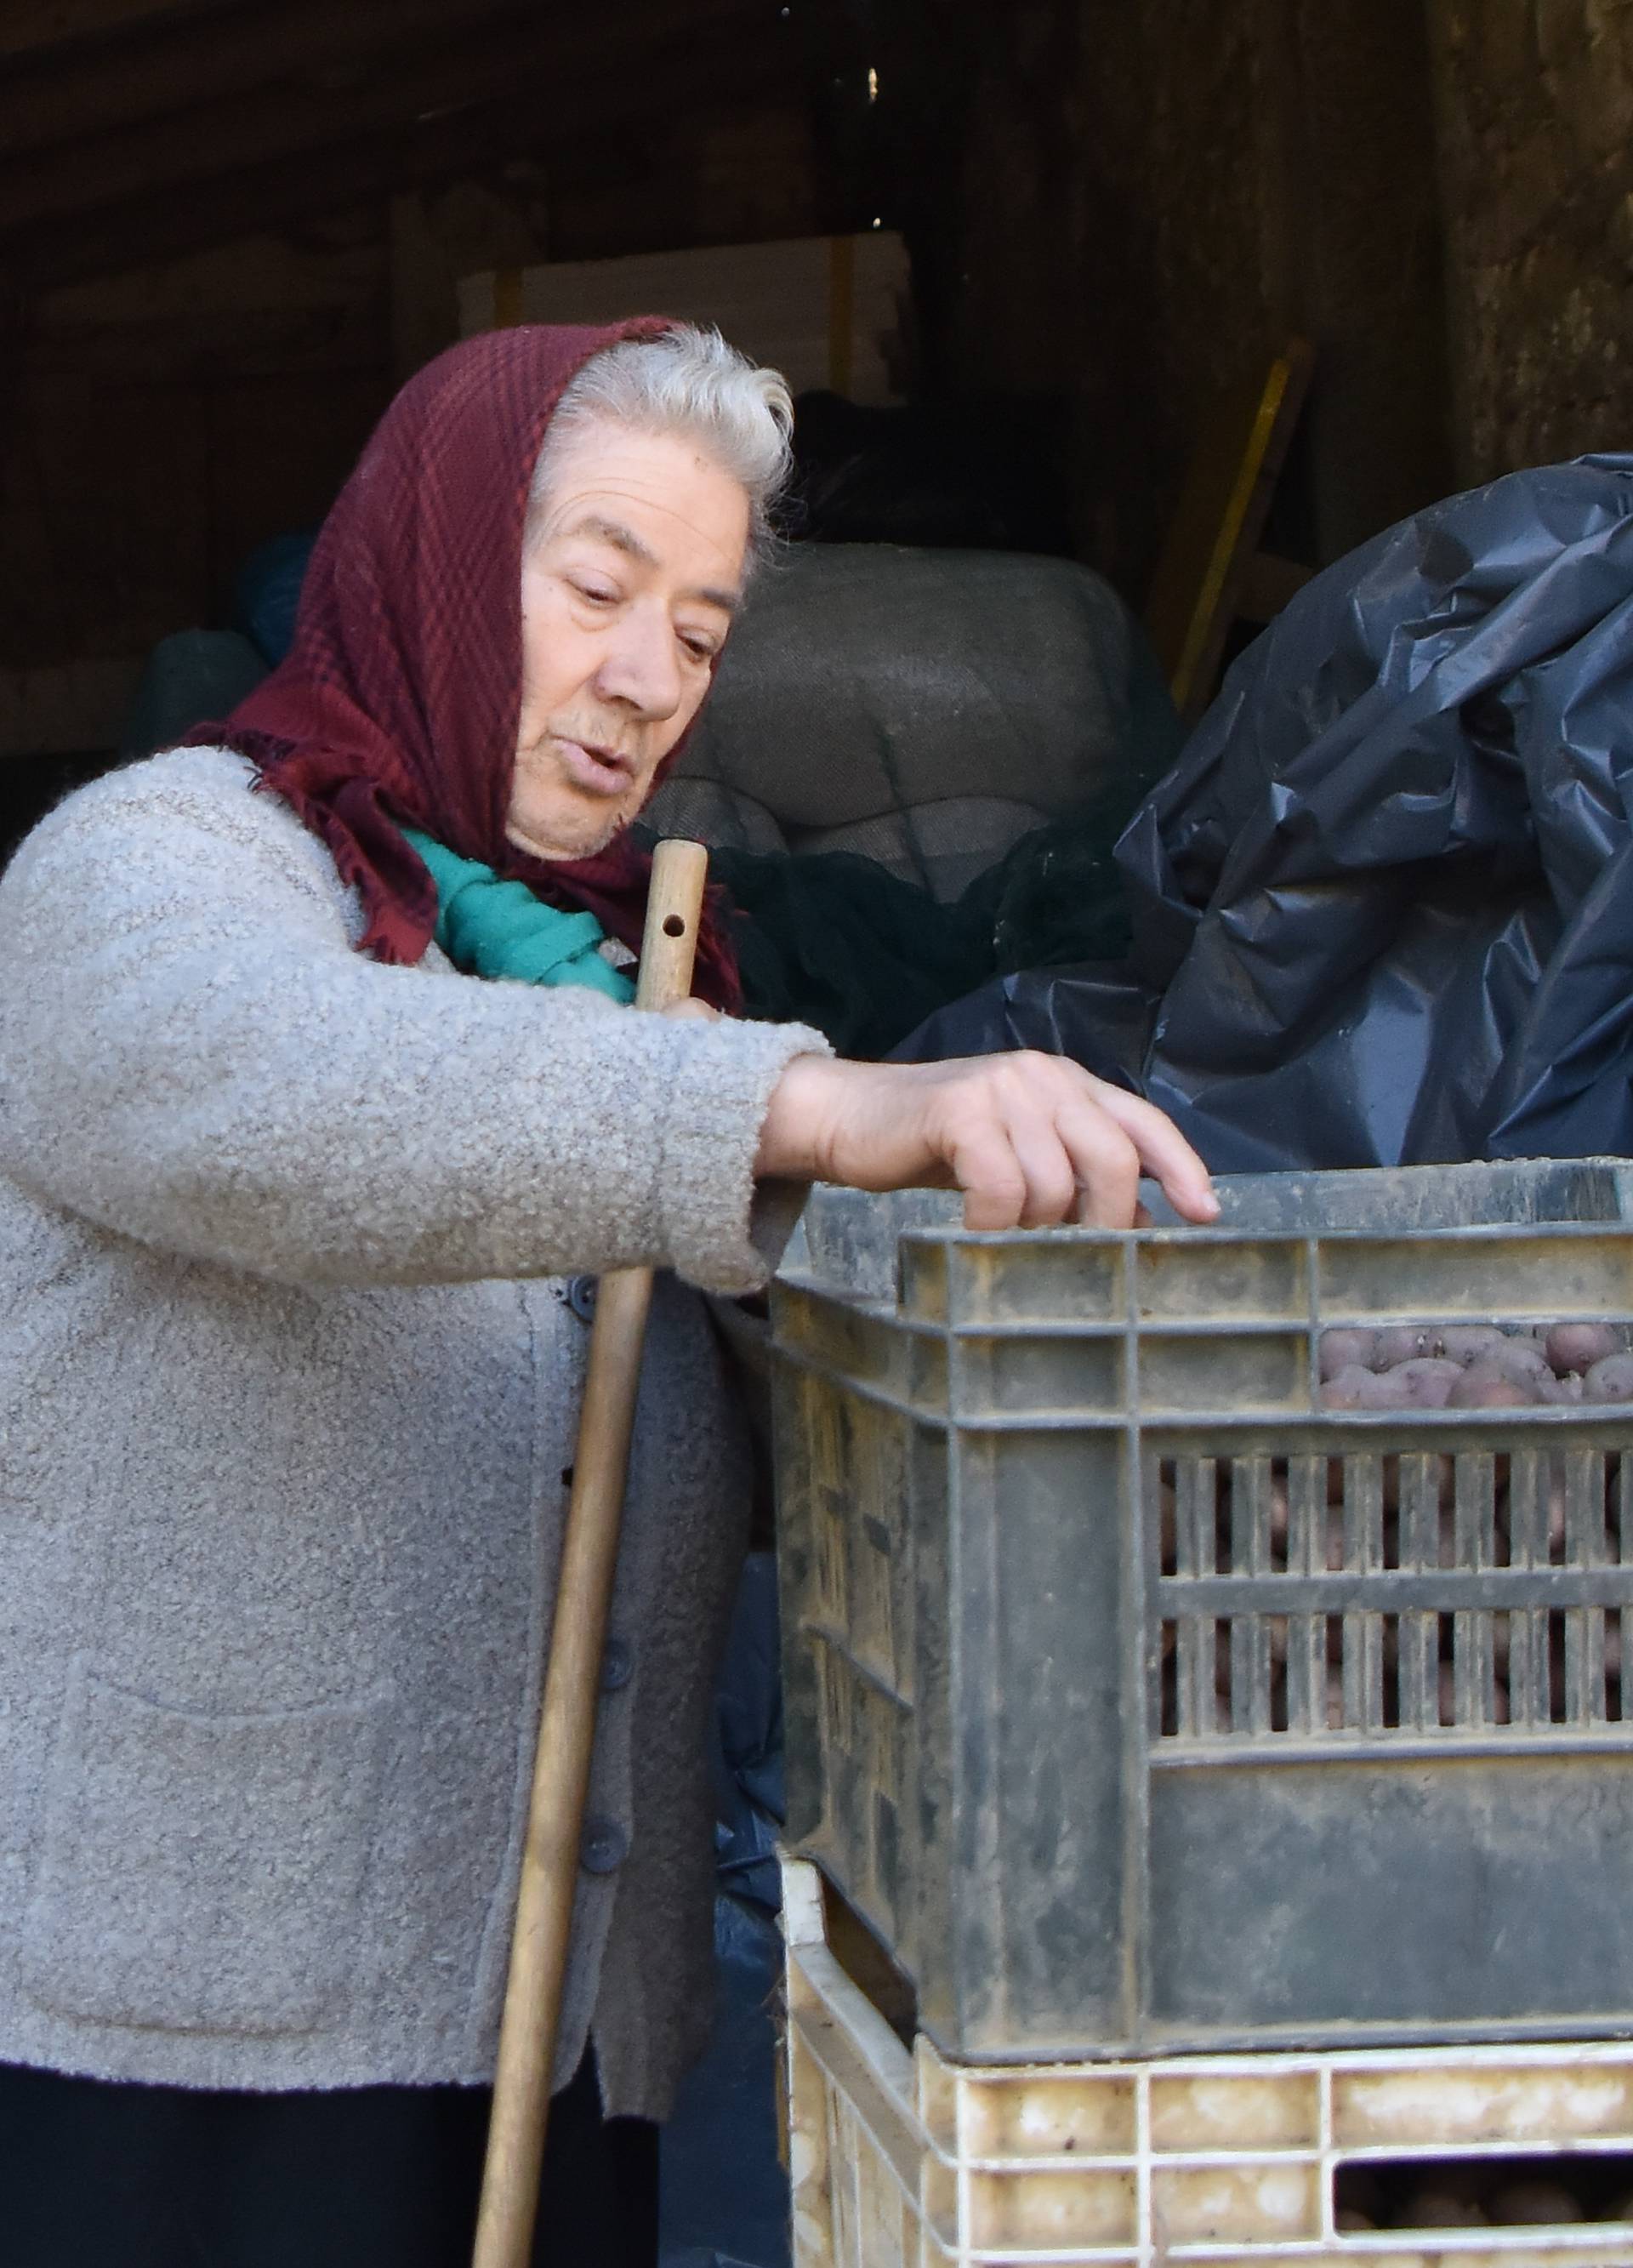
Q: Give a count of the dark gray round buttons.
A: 3